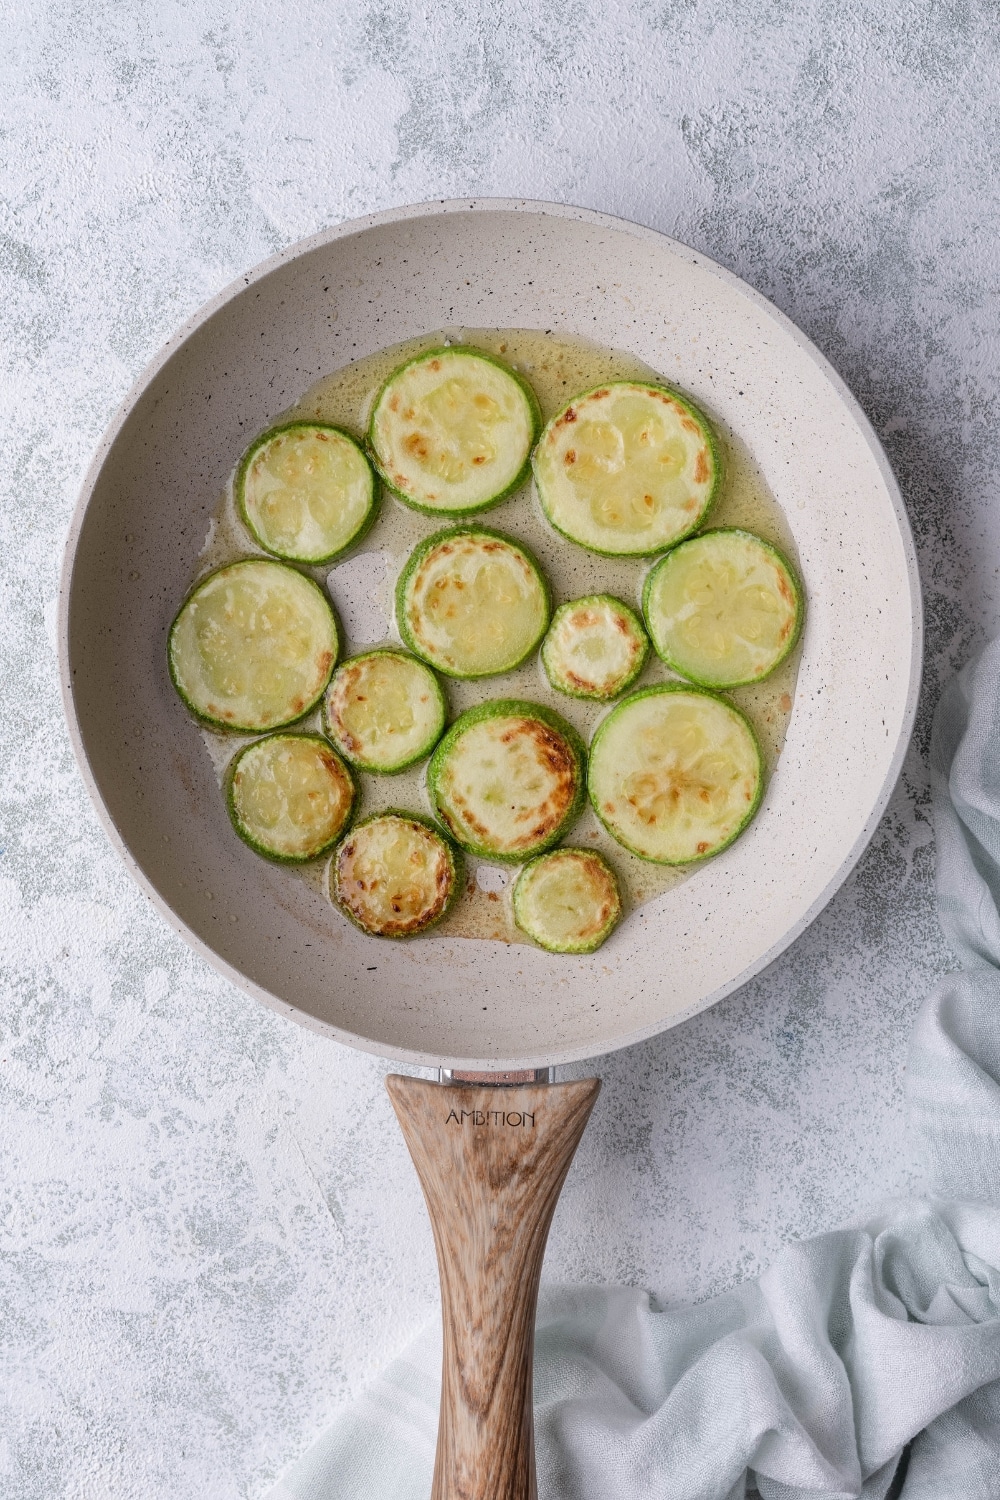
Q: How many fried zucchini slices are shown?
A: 13